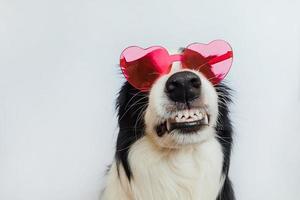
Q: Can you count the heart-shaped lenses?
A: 2